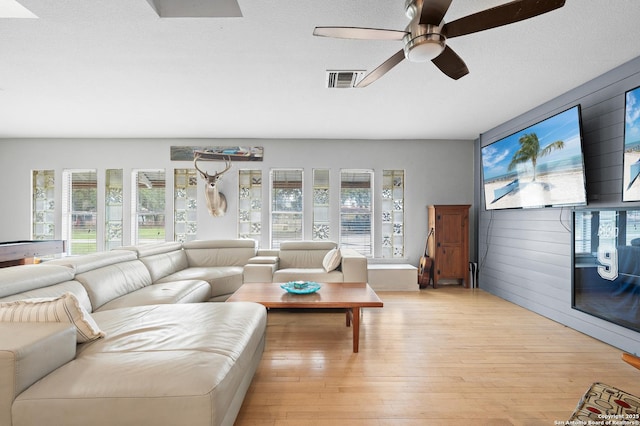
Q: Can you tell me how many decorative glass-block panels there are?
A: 6